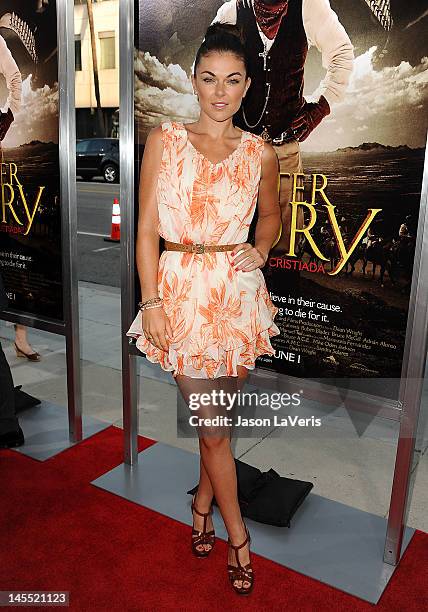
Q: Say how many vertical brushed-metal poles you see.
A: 3